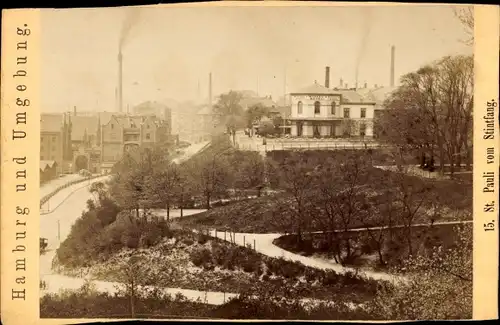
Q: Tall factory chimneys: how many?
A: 4